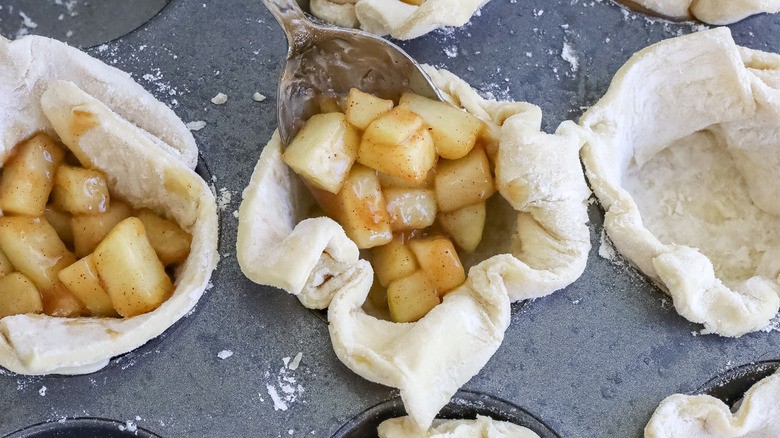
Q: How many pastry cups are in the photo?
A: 7